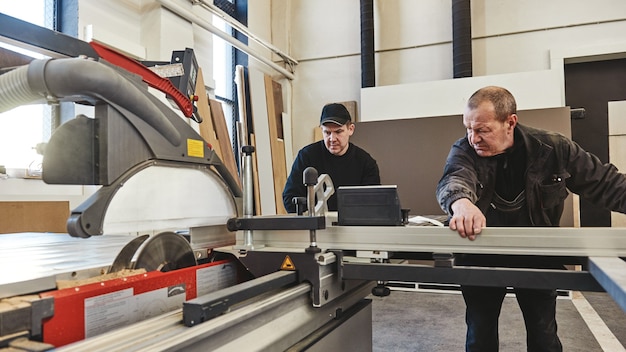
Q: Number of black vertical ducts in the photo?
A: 2